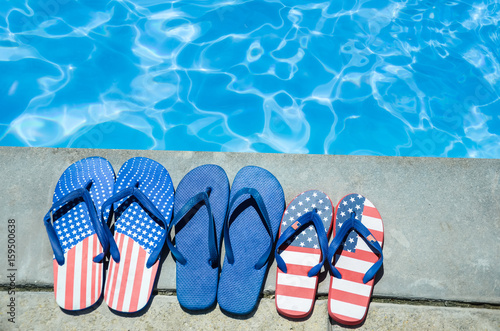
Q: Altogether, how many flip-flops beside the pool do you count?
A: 6